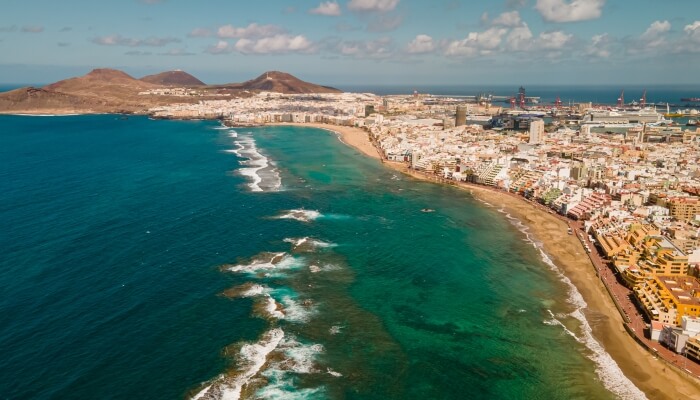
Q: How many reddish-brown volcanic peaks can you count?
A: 3